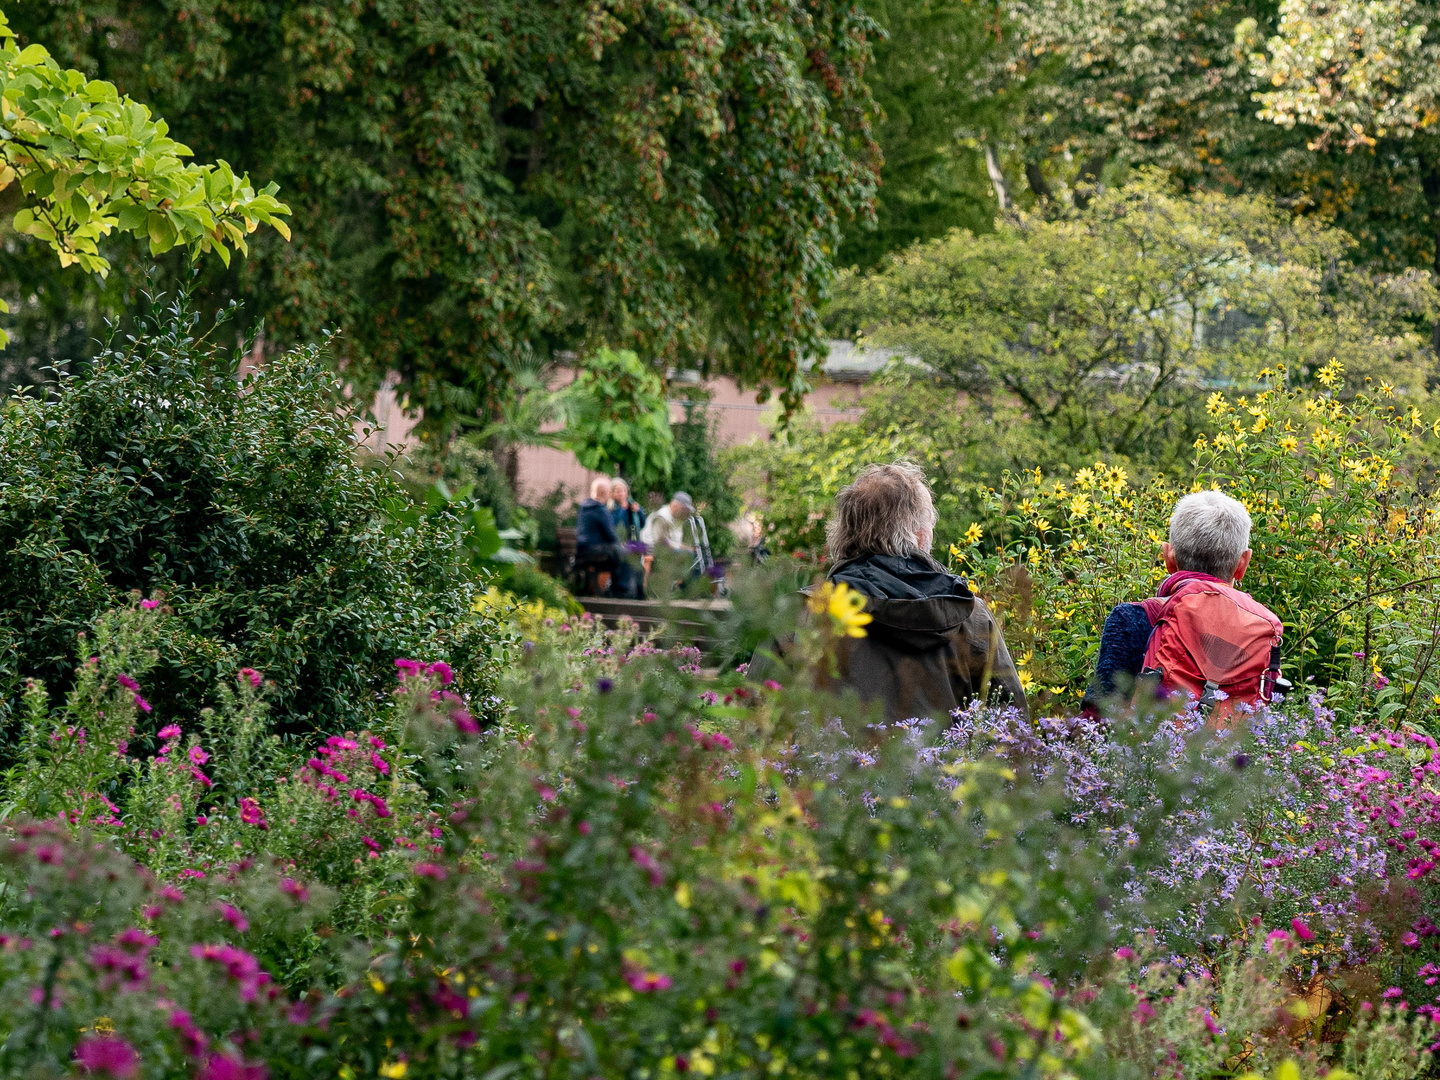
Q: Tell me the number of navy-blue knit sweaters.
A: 1